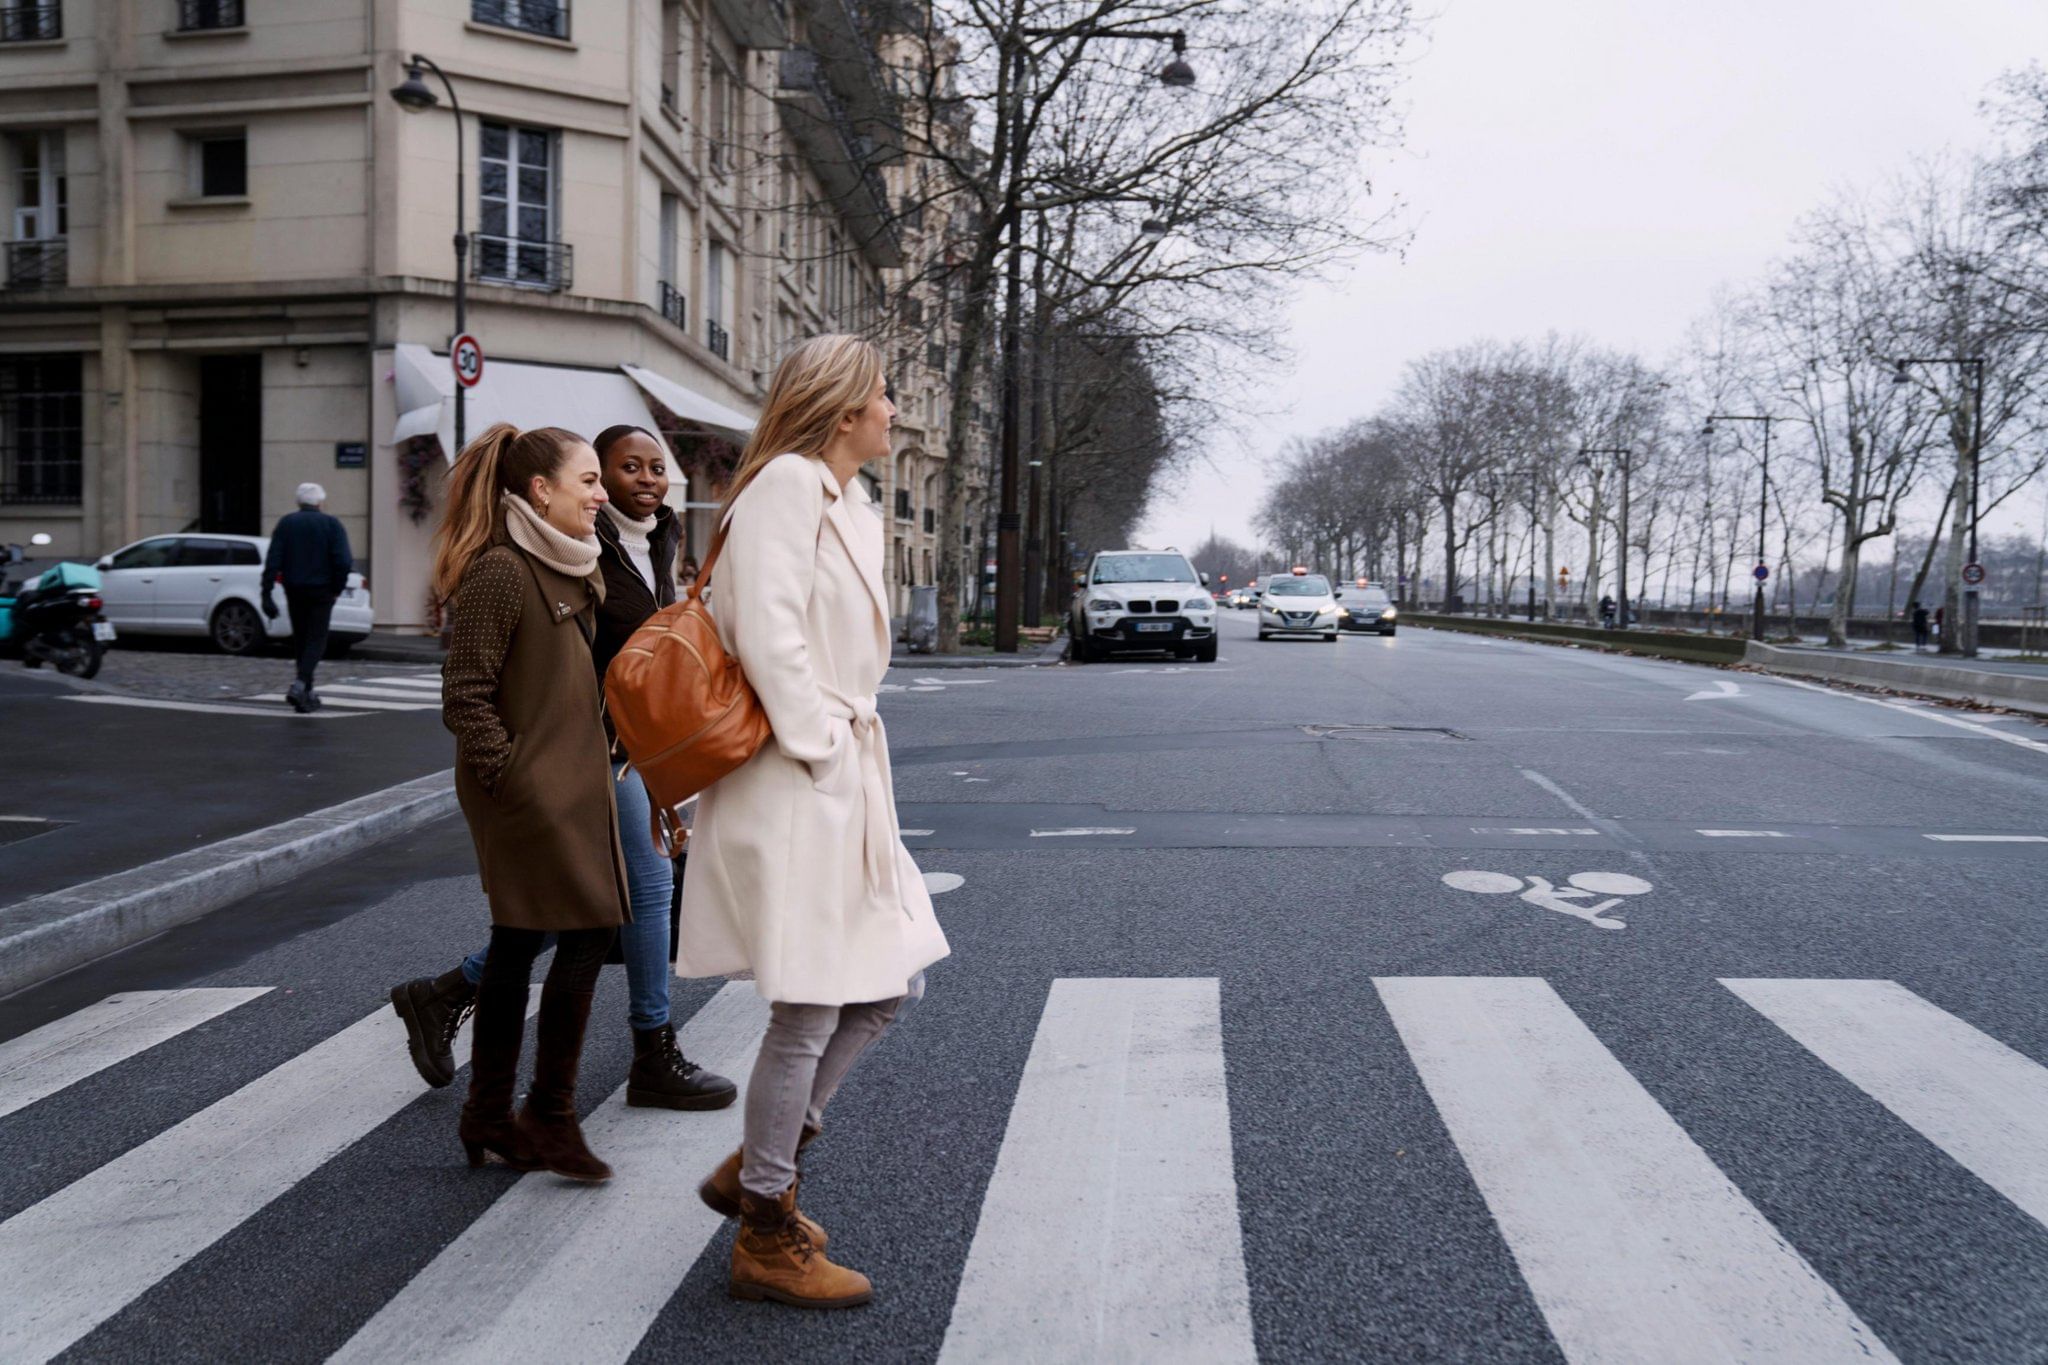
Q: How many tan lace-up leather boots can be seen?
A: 2